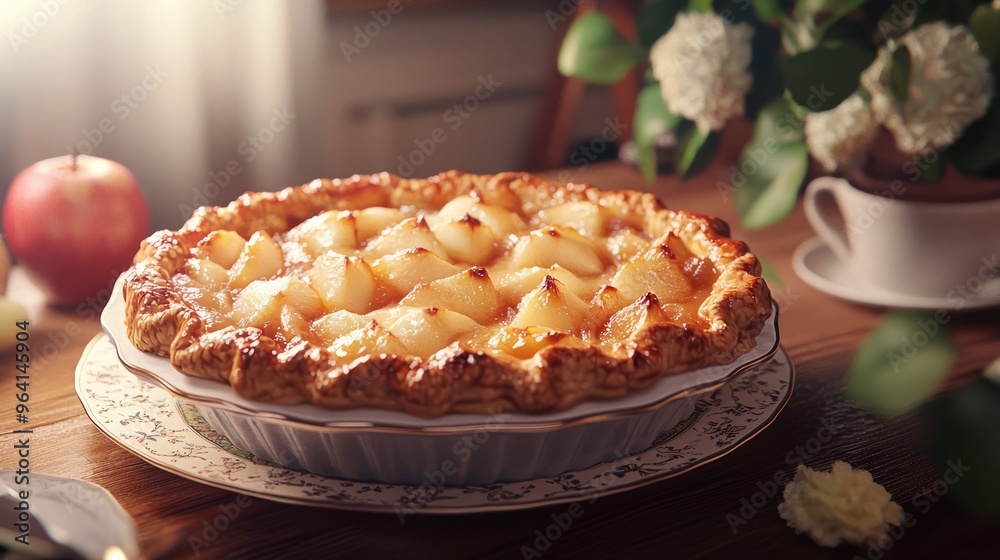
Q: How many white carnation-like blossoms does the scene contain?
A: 4